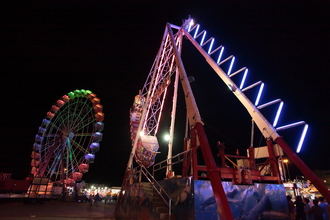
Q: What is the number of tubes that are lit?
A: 10